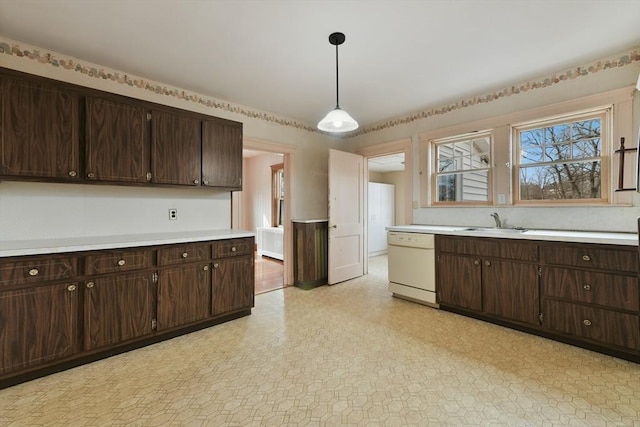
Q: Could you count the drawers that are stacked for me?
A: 3